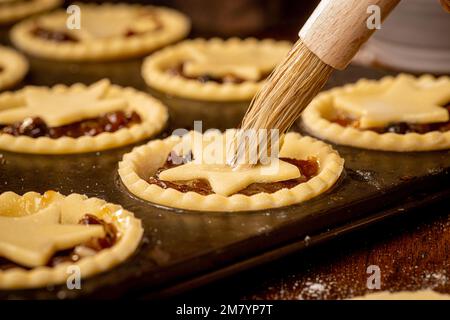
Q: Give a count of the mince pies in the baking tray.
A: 8